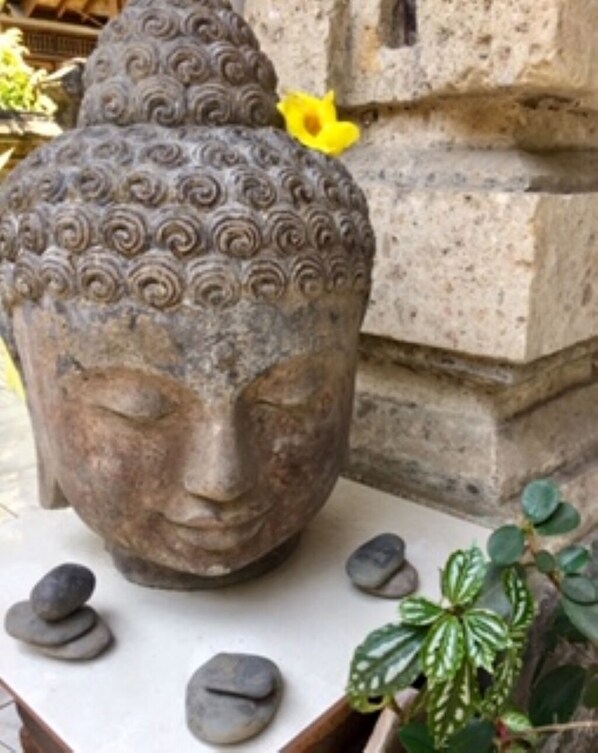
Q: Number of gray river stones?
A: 7